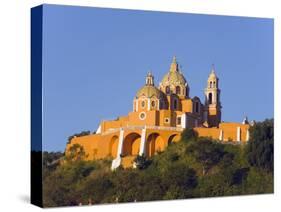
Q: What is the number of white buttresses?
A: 2